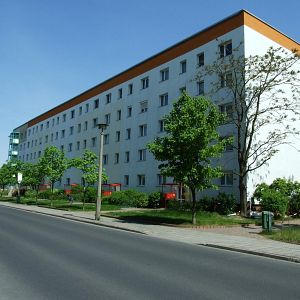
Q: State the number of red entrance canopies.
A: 4